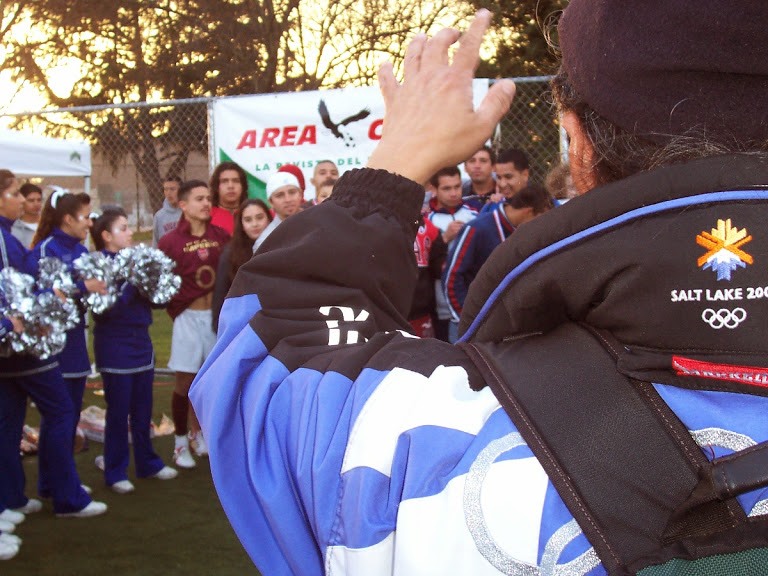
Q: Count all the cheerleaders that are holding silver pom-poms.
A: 3